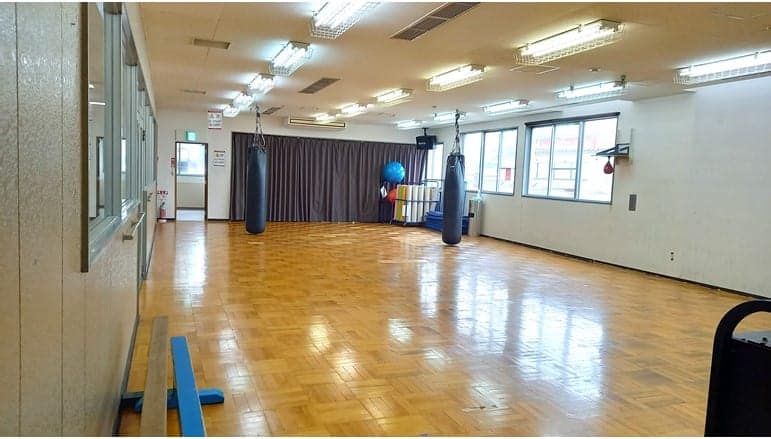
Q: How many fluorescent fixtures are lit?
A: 15